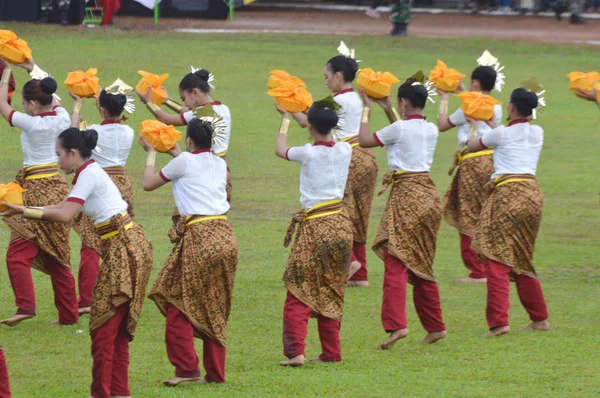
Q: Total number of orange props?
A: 11